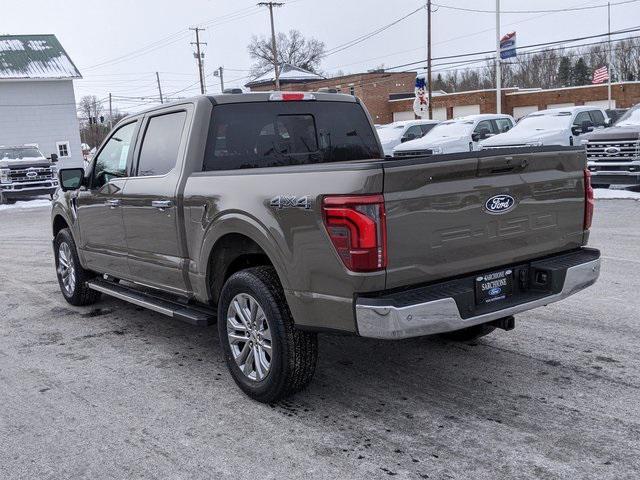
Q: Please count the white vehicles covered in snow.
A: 3